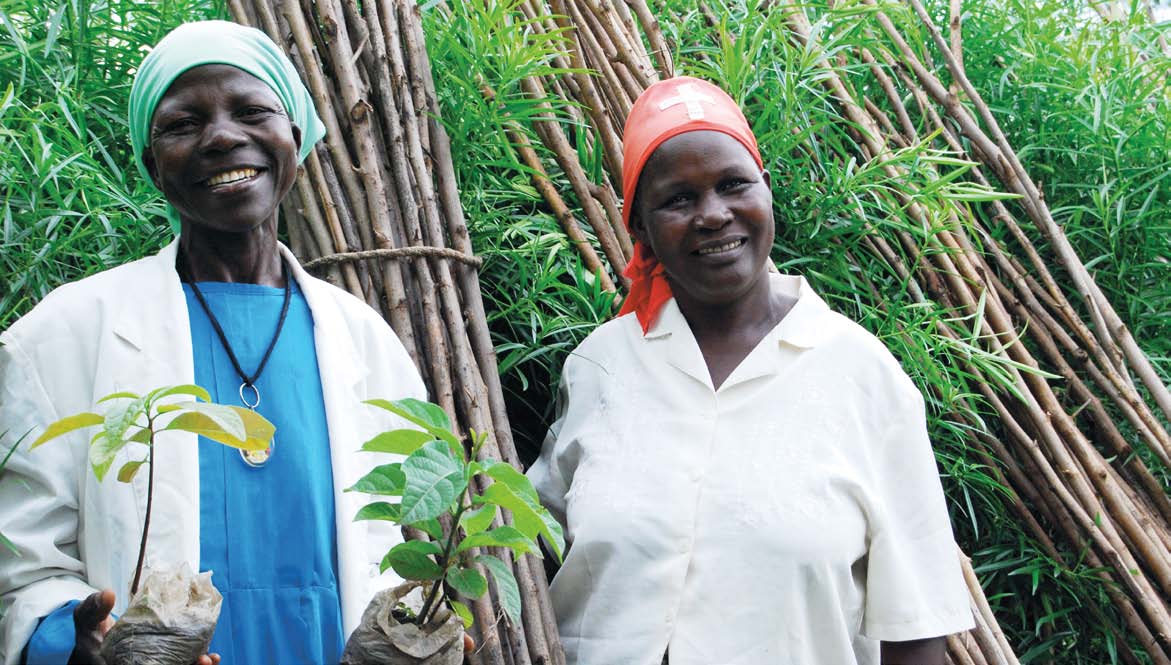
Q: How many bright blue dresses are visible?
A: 1